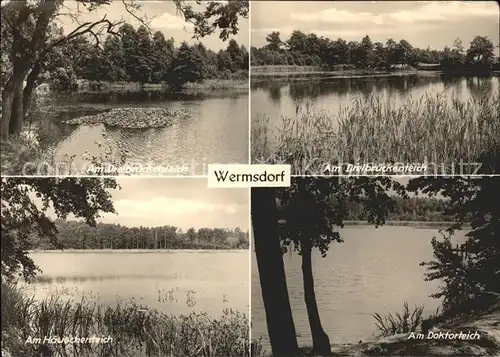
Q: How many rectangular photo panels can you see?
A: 4